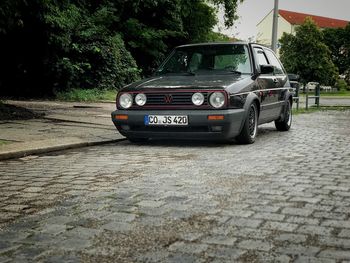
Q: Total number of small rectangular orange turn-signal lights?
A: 2